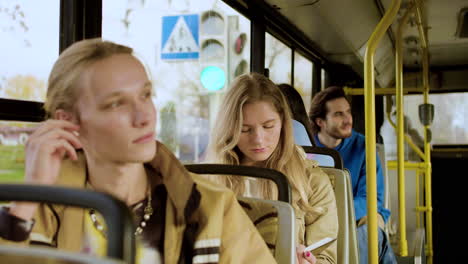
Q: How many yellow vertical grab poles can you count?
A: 3